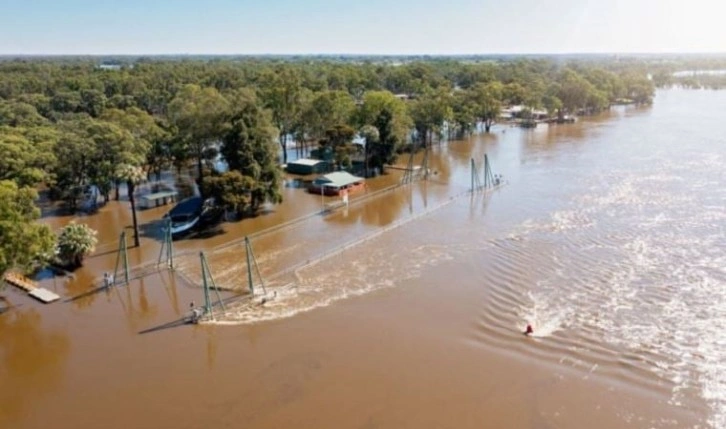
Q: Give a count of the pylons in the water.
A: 8